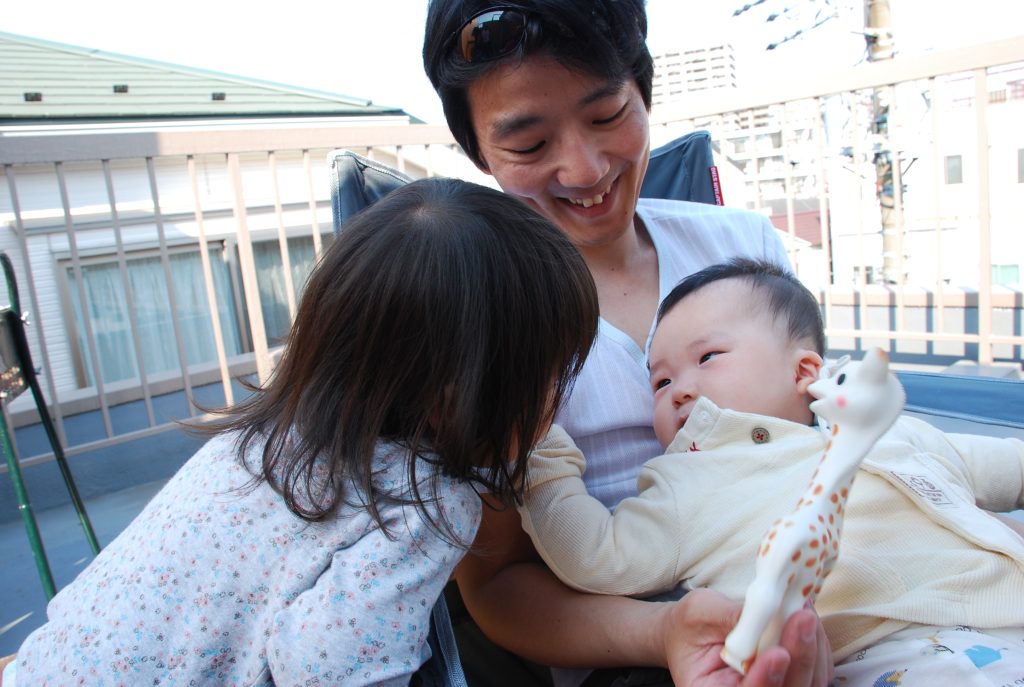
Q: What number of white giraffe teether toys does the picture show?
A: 1